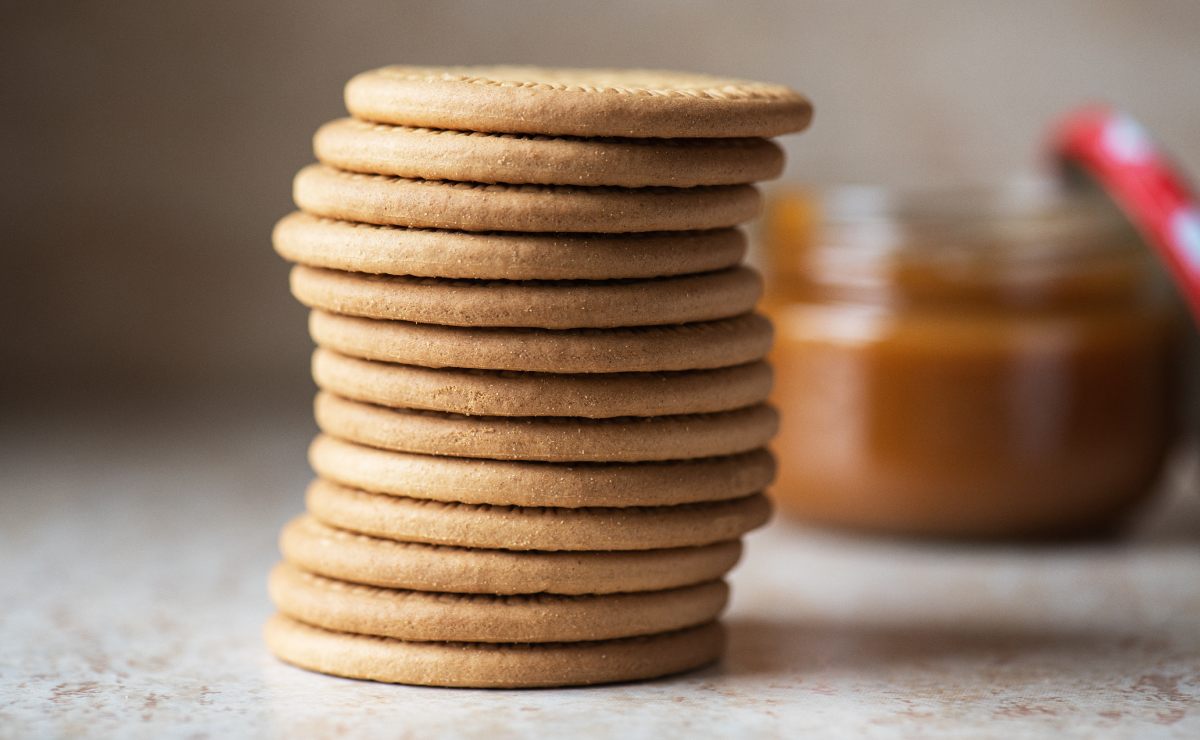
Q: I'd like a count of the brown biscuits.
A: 13